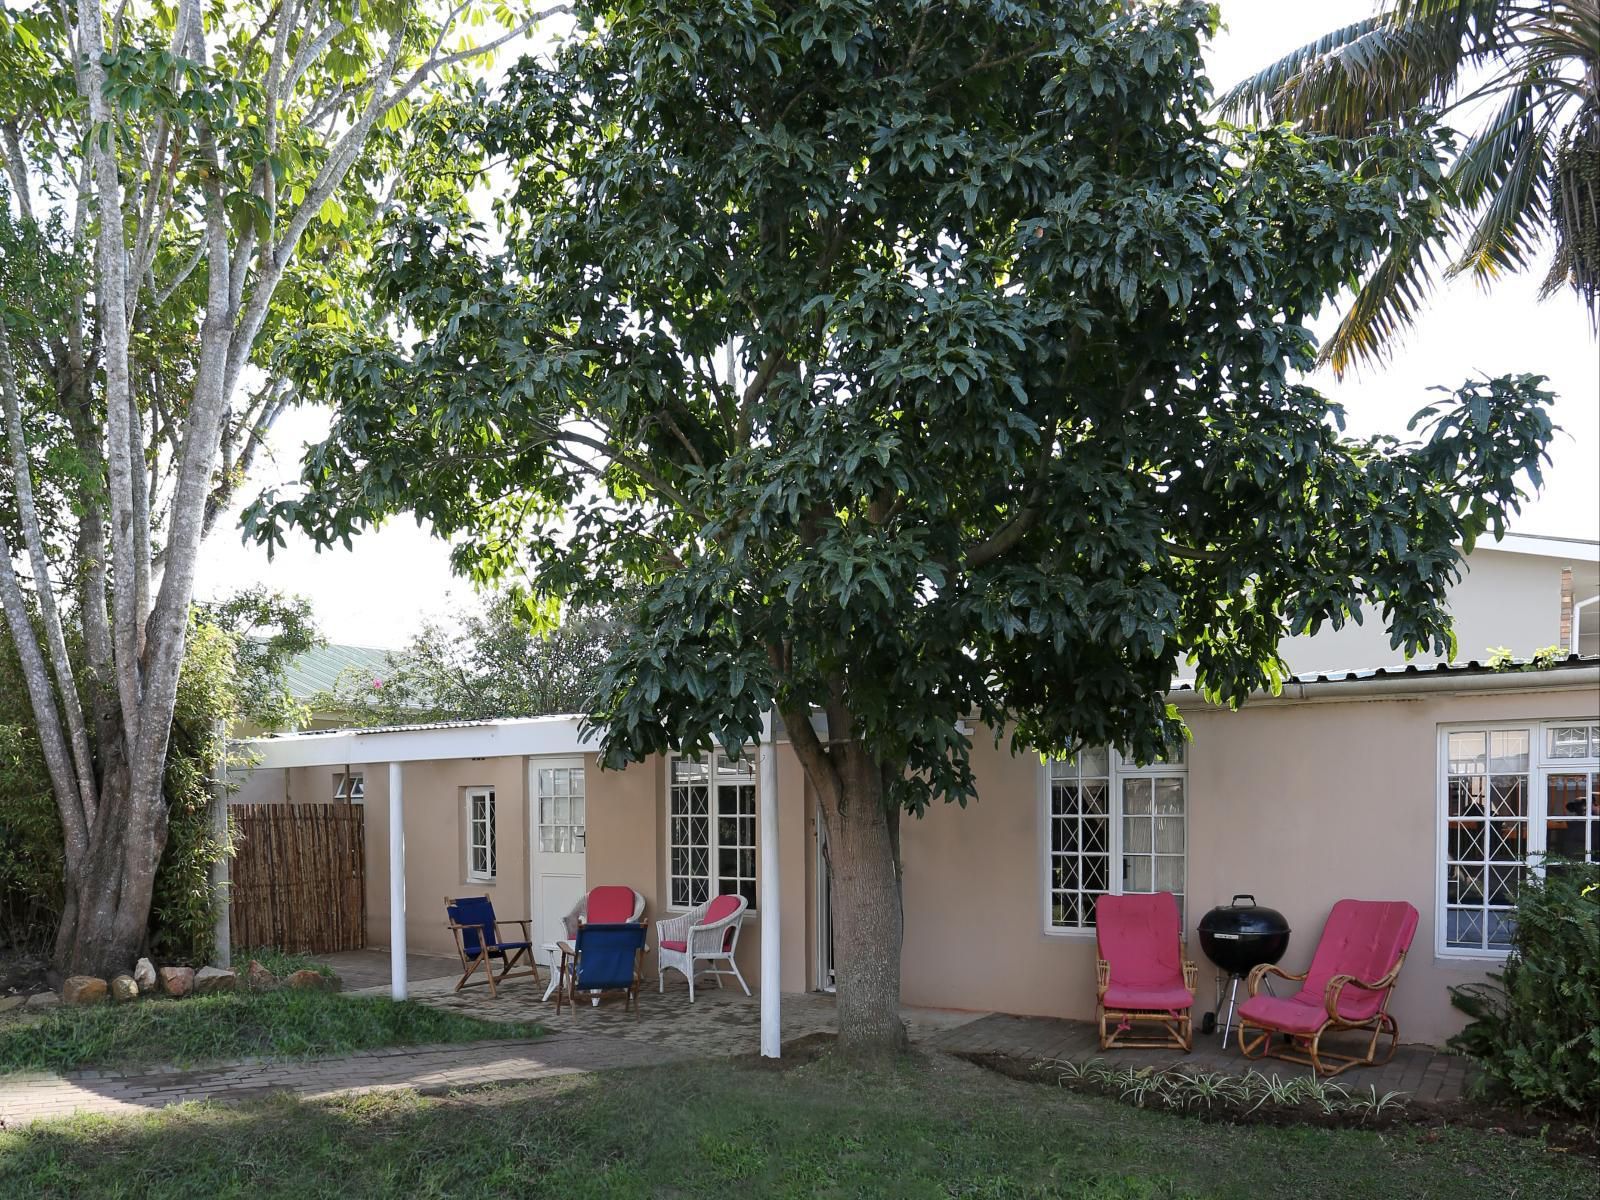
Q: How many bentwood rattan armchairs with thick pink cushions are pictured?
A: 2